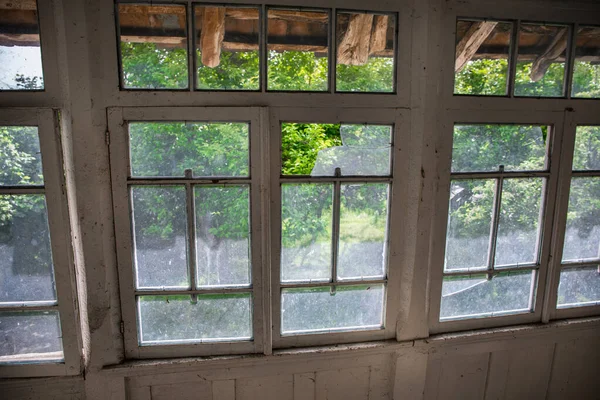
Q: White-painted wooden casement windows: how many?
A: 5